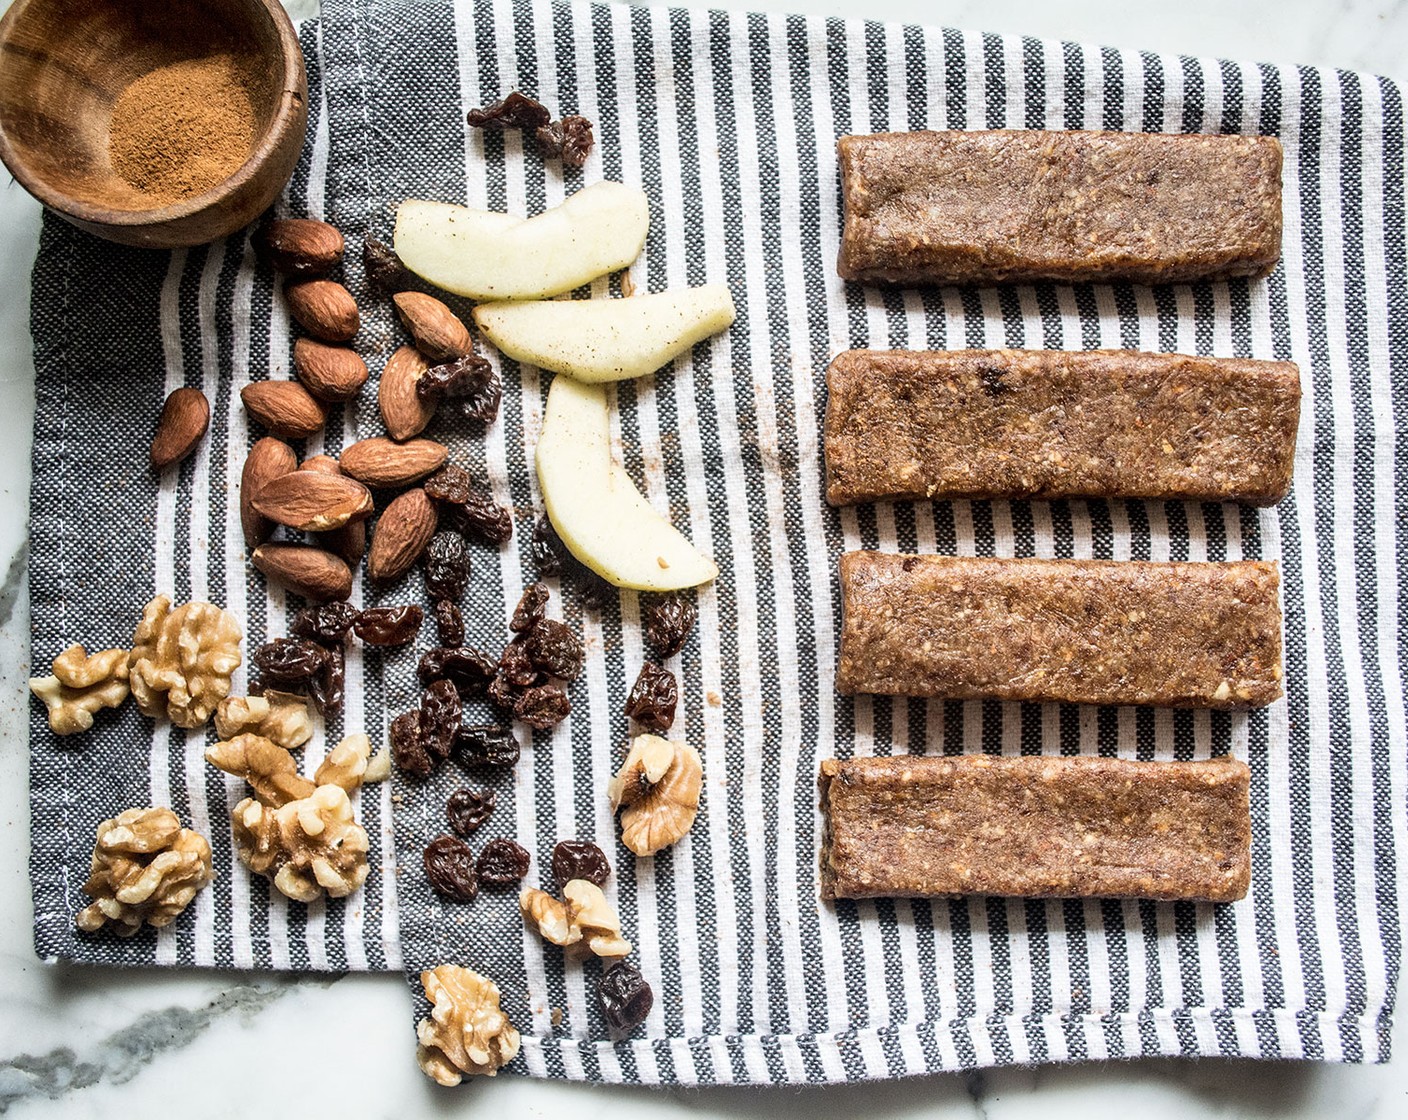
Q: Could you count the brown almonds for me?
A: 13